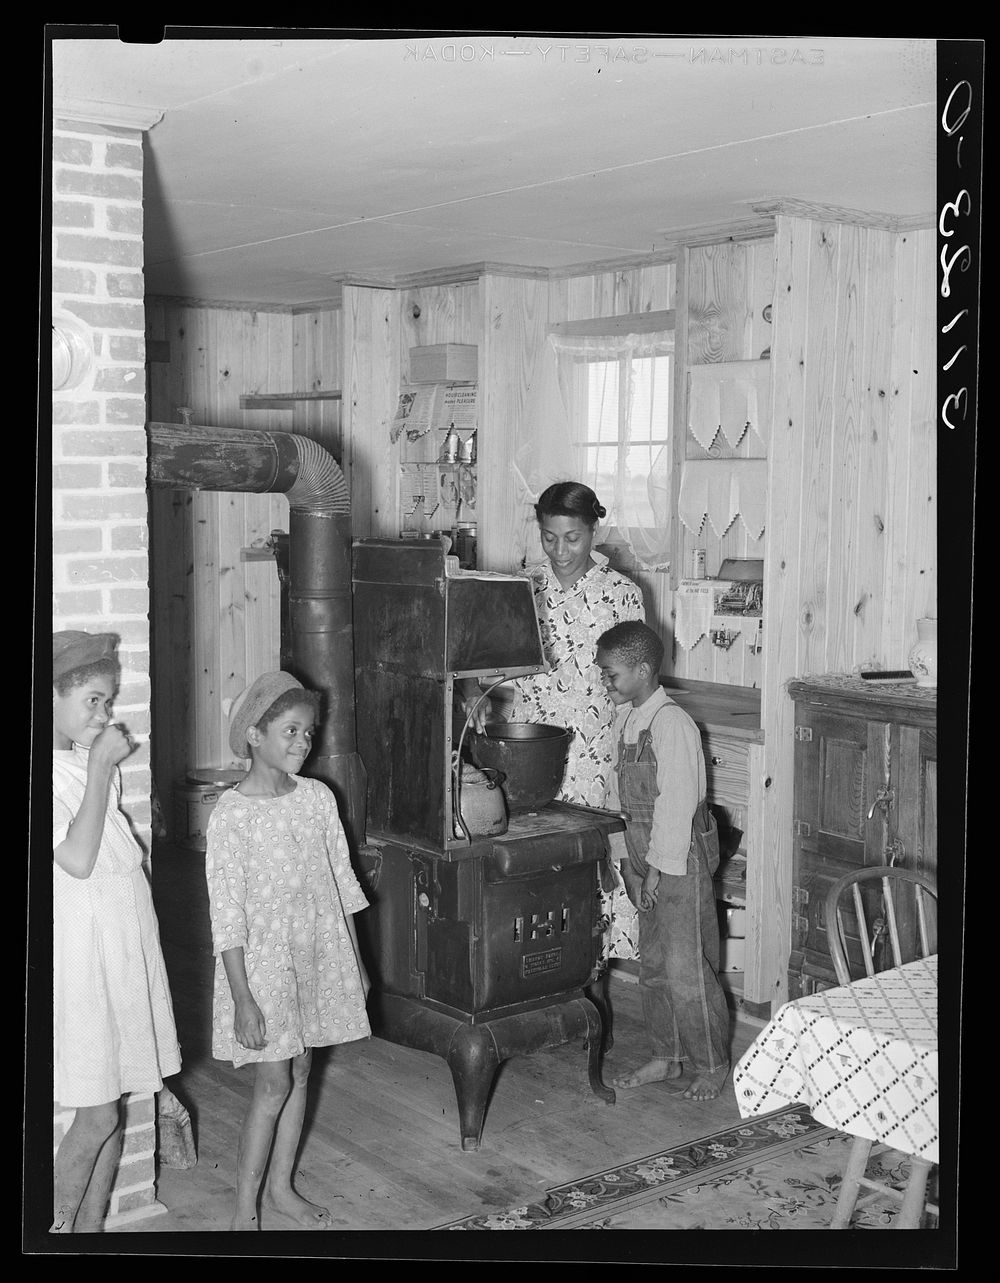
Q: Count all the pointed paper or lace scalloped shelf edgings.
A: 5